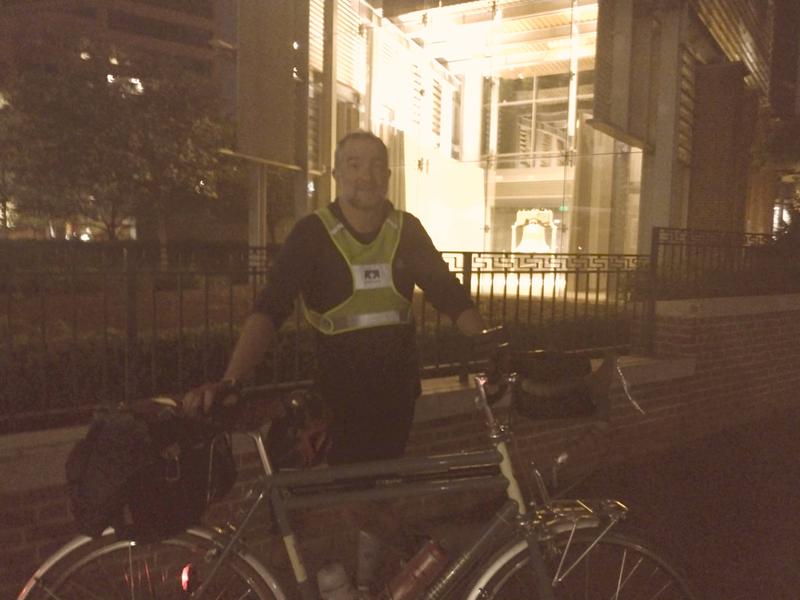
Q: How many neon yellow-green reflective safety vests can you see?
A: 1